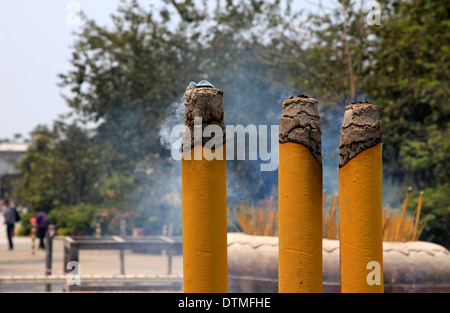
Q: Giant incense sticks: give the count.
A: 3